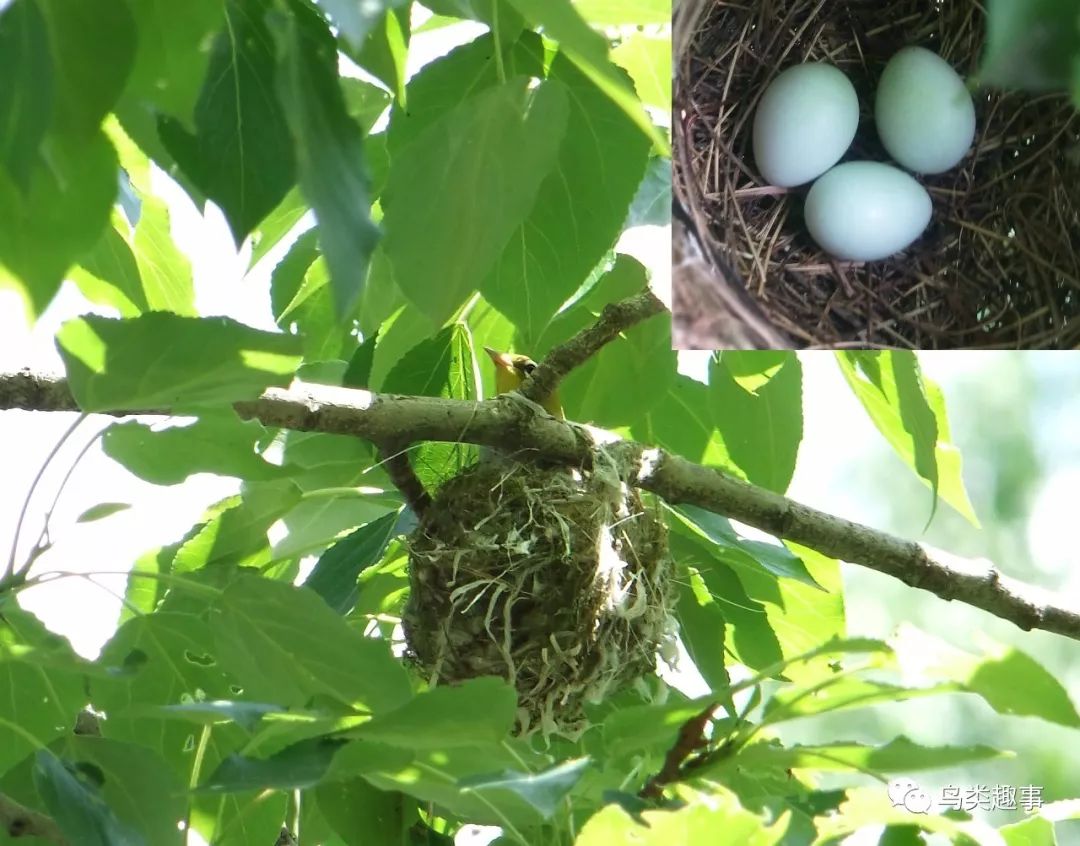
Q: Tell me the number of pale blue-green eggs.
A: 3